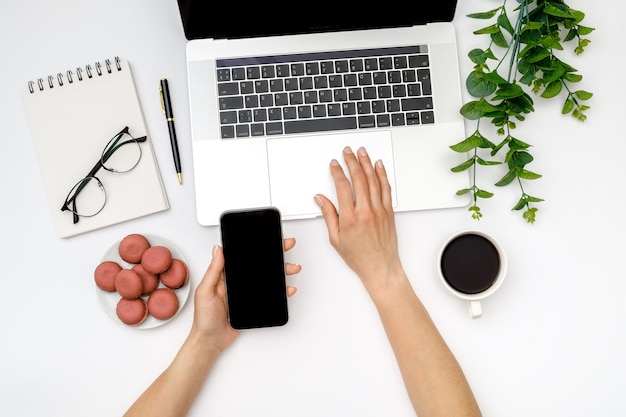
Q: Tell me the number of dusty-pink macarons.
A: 8